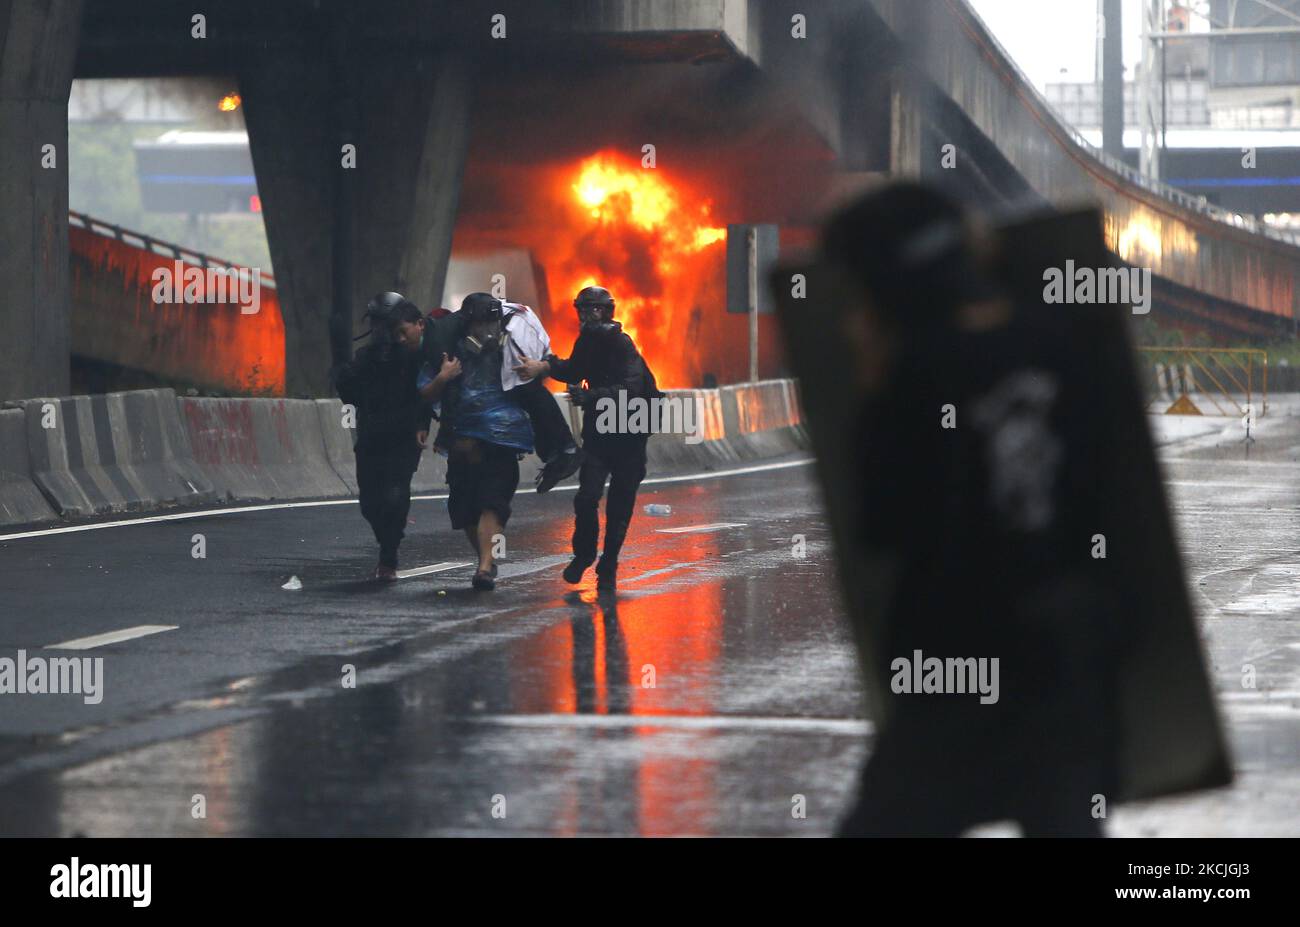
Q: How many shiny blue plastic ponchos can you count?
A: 1